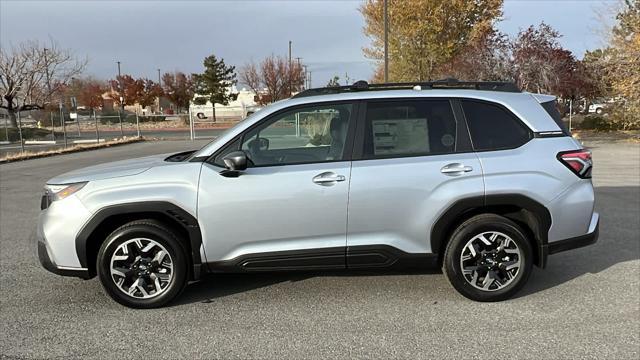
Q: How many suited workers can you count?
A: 0